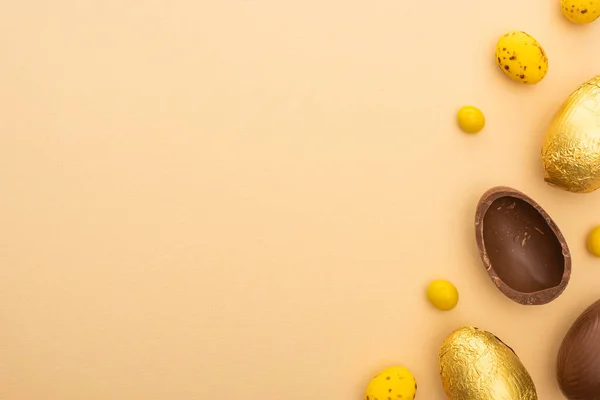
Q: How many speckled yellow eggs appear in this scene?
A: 3